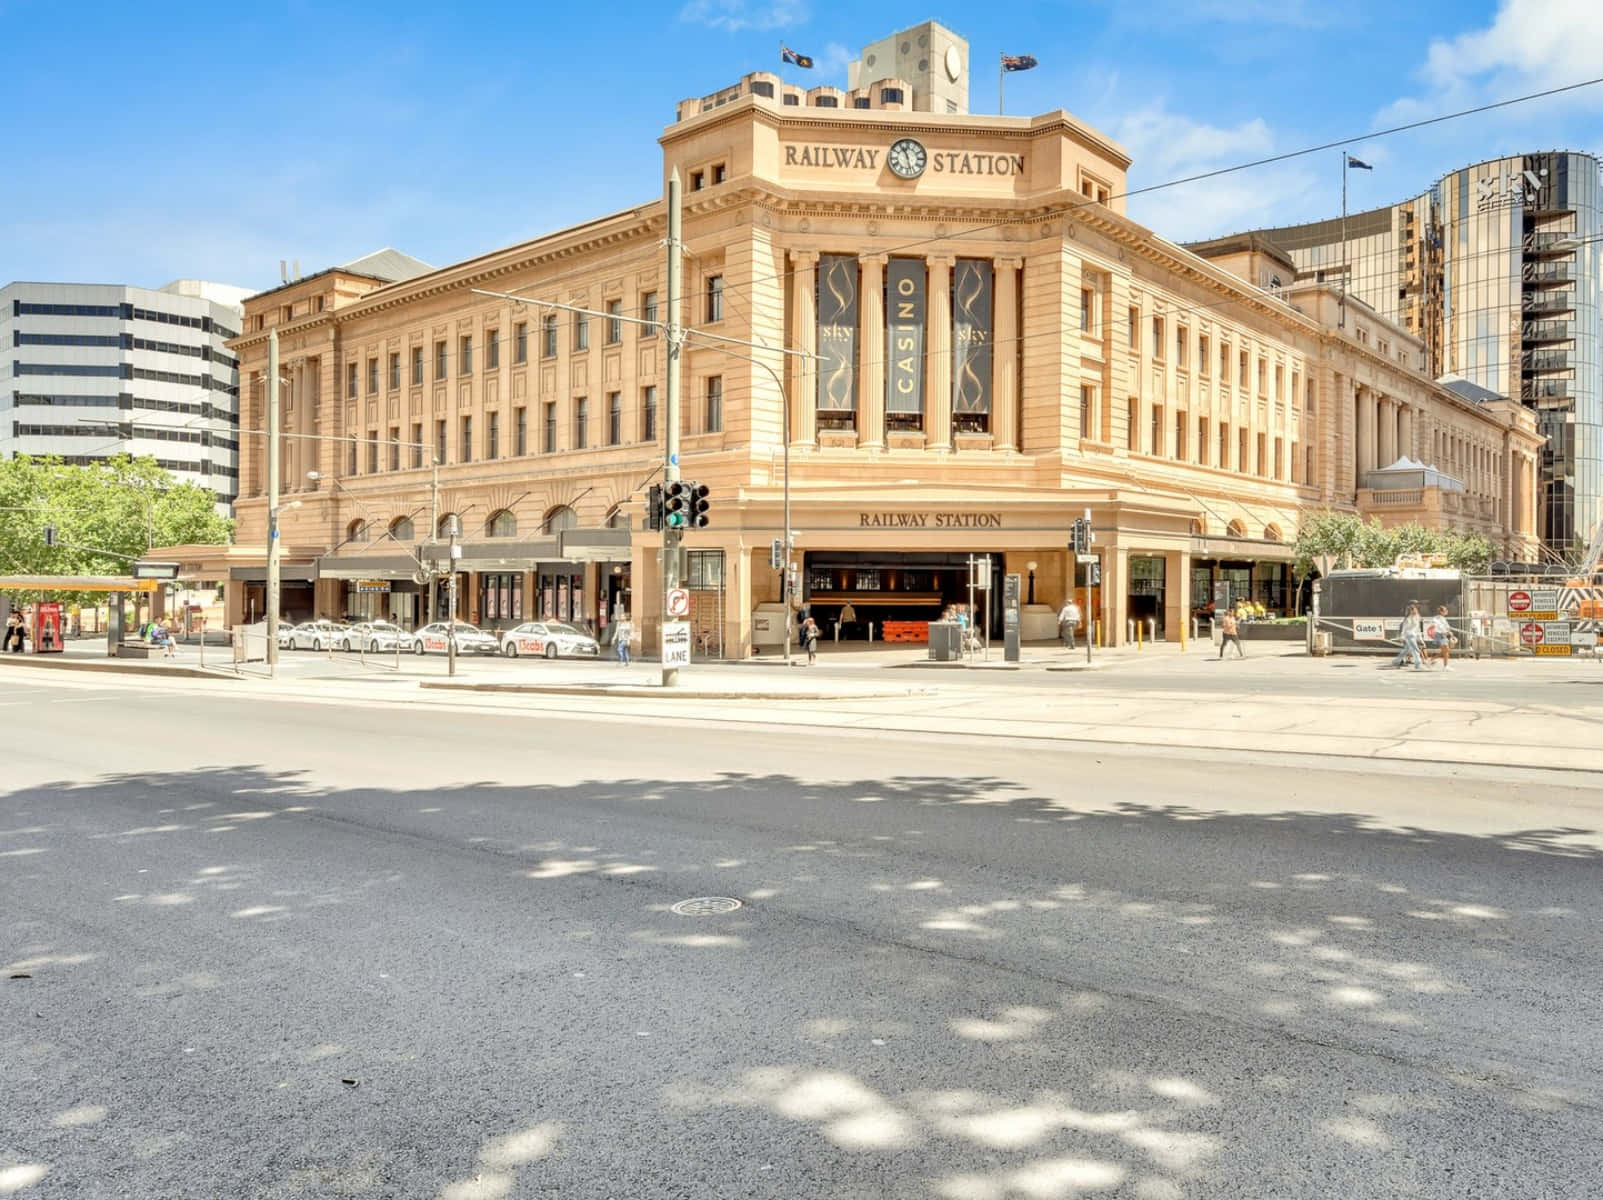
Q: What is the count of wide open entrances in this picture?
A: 1